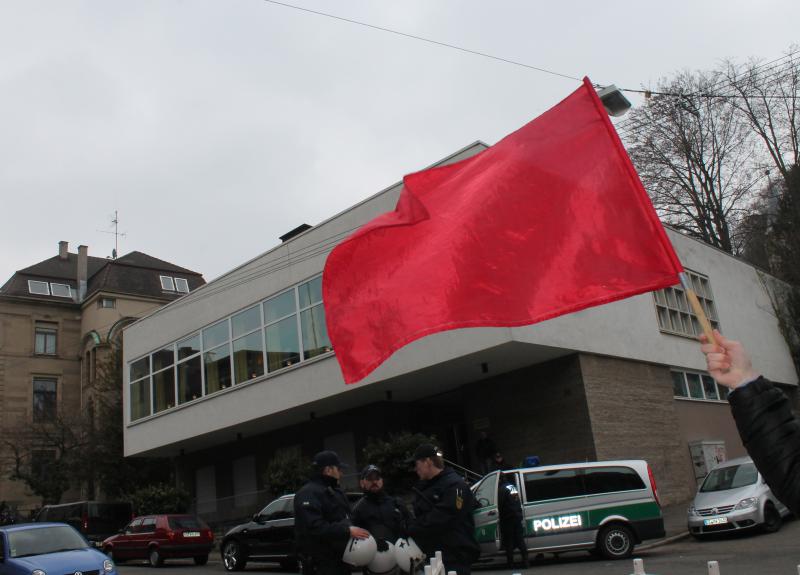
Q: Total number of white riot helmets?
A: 3